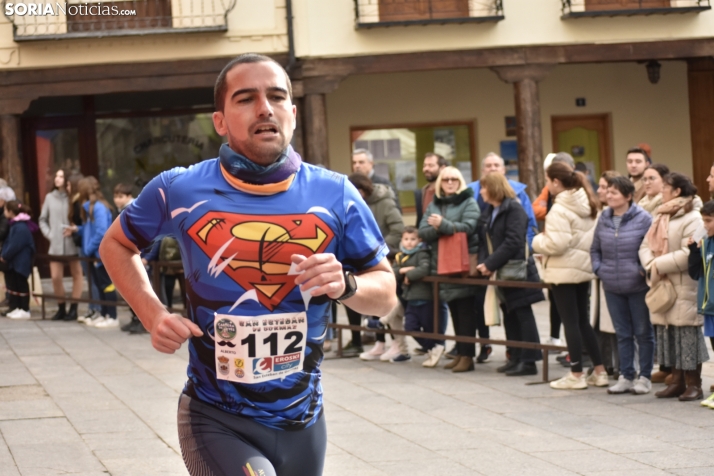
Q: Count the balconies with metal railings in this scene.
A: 3